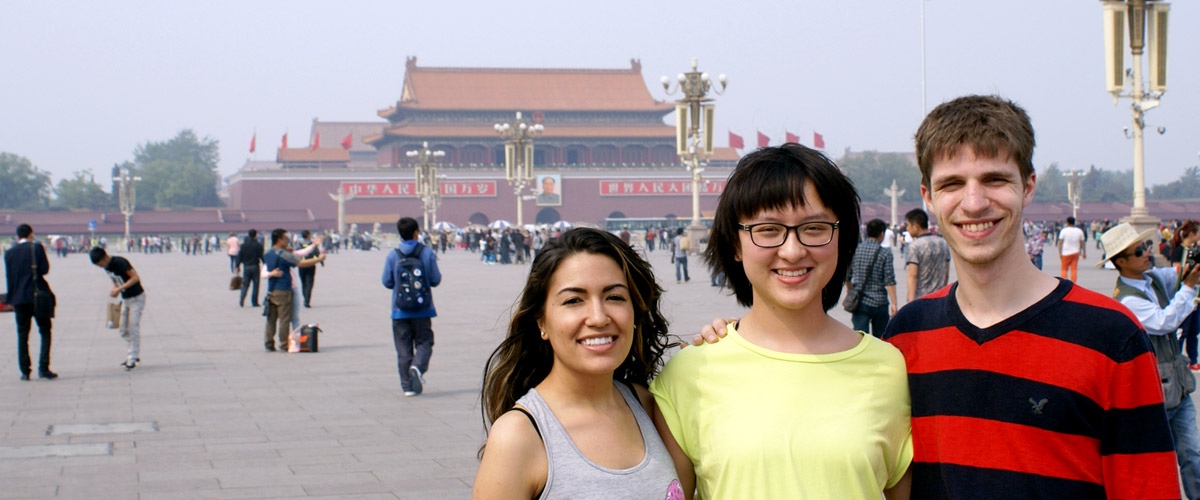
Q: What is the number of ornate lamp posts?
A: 6